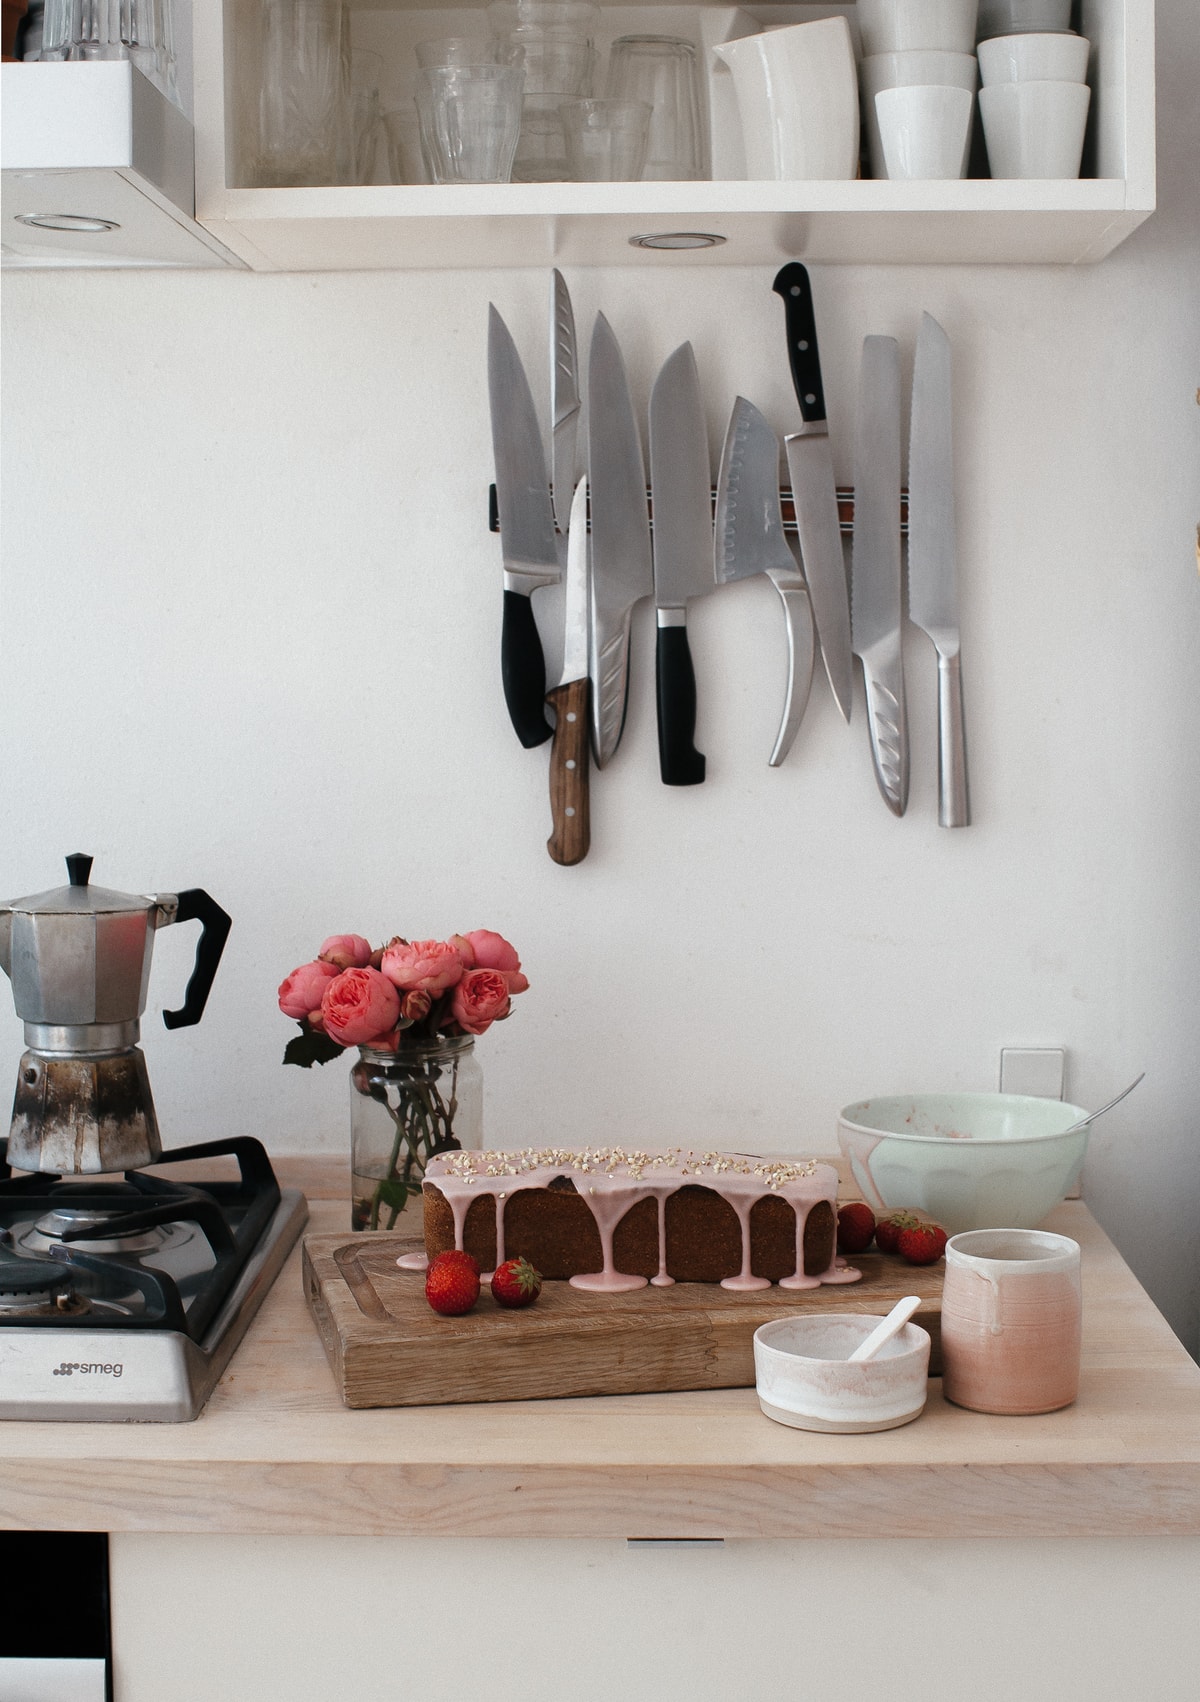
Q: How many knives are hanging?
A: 9